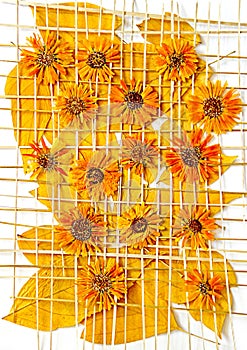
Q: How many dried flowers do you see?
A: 15